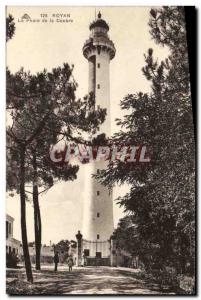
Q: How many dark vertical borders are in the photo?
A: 1